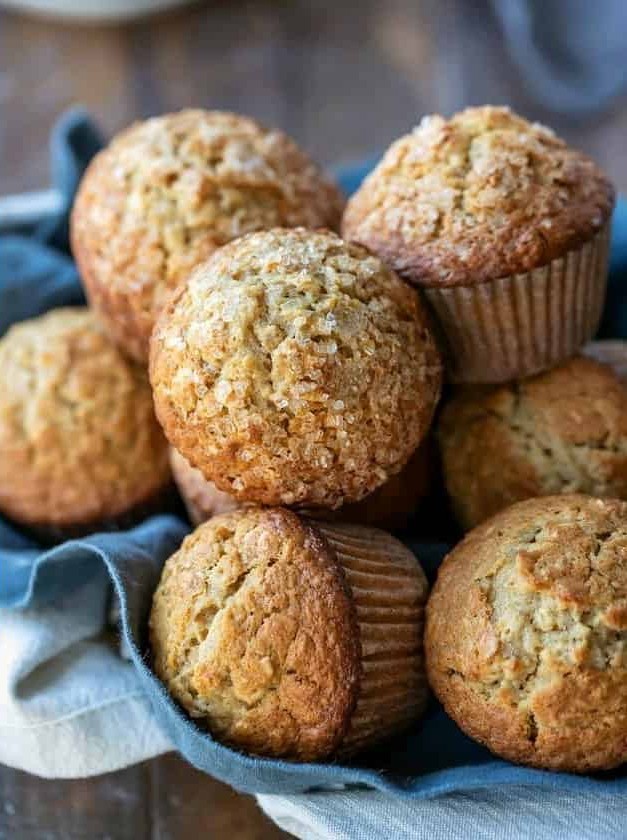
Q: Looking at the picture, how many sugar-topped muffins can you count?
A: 3